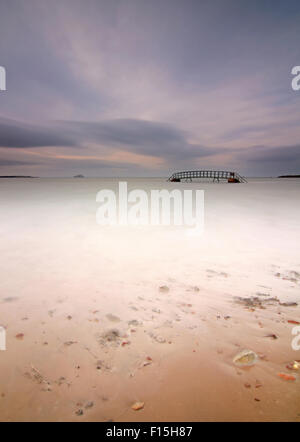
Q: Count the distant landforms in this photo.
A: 3